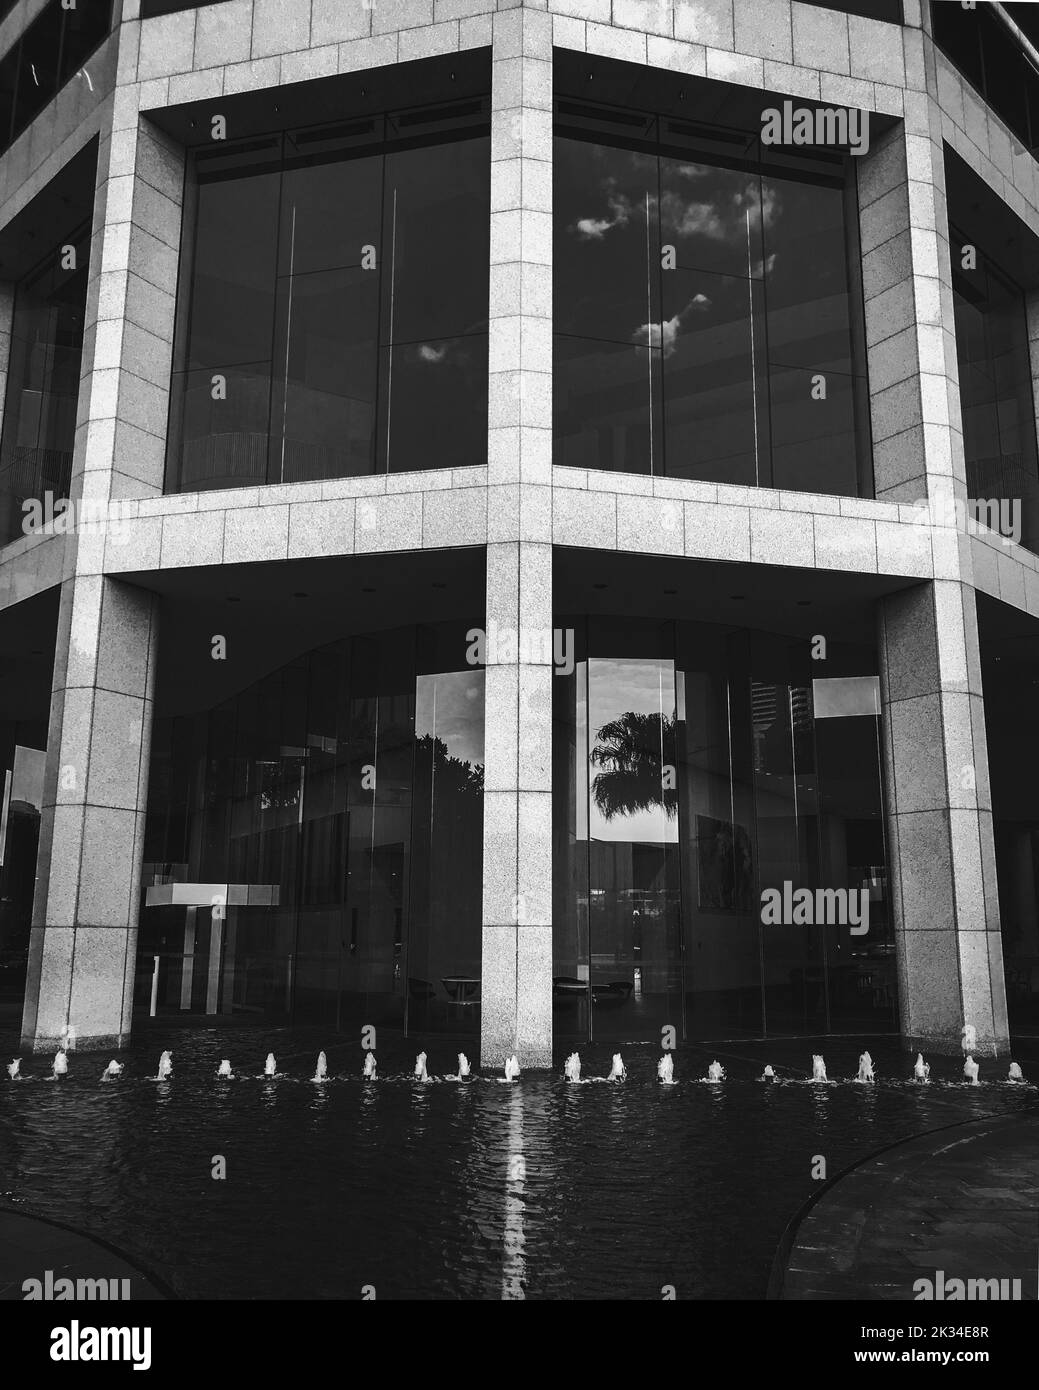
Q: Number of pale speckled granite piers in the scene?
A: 3